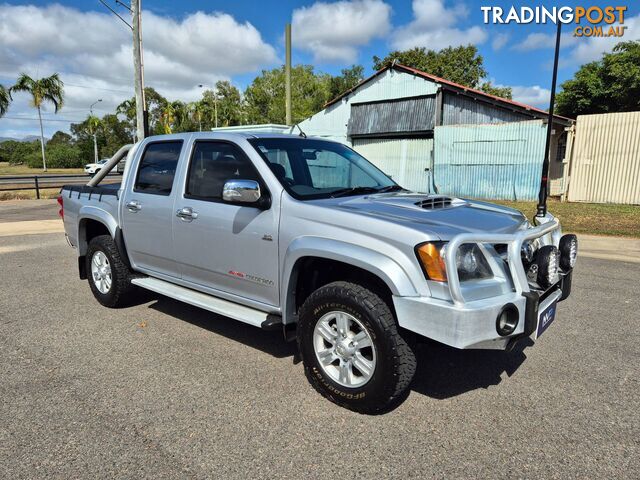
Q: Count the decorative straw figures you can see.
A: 0